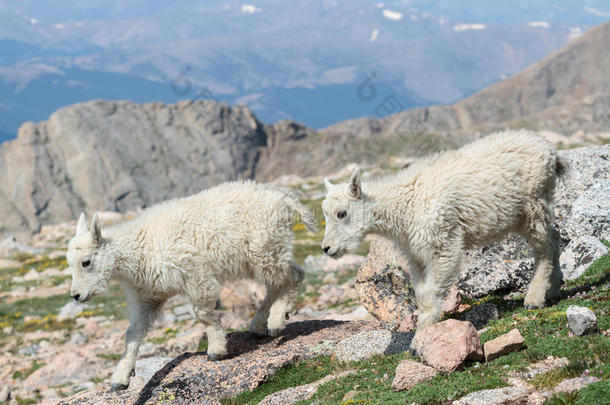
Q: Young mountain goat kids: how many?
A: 2